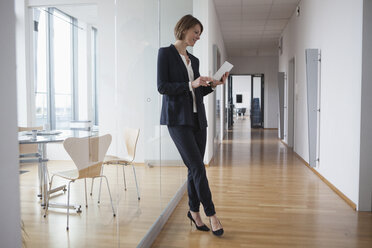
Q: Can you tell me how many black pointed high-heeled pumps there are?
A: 2